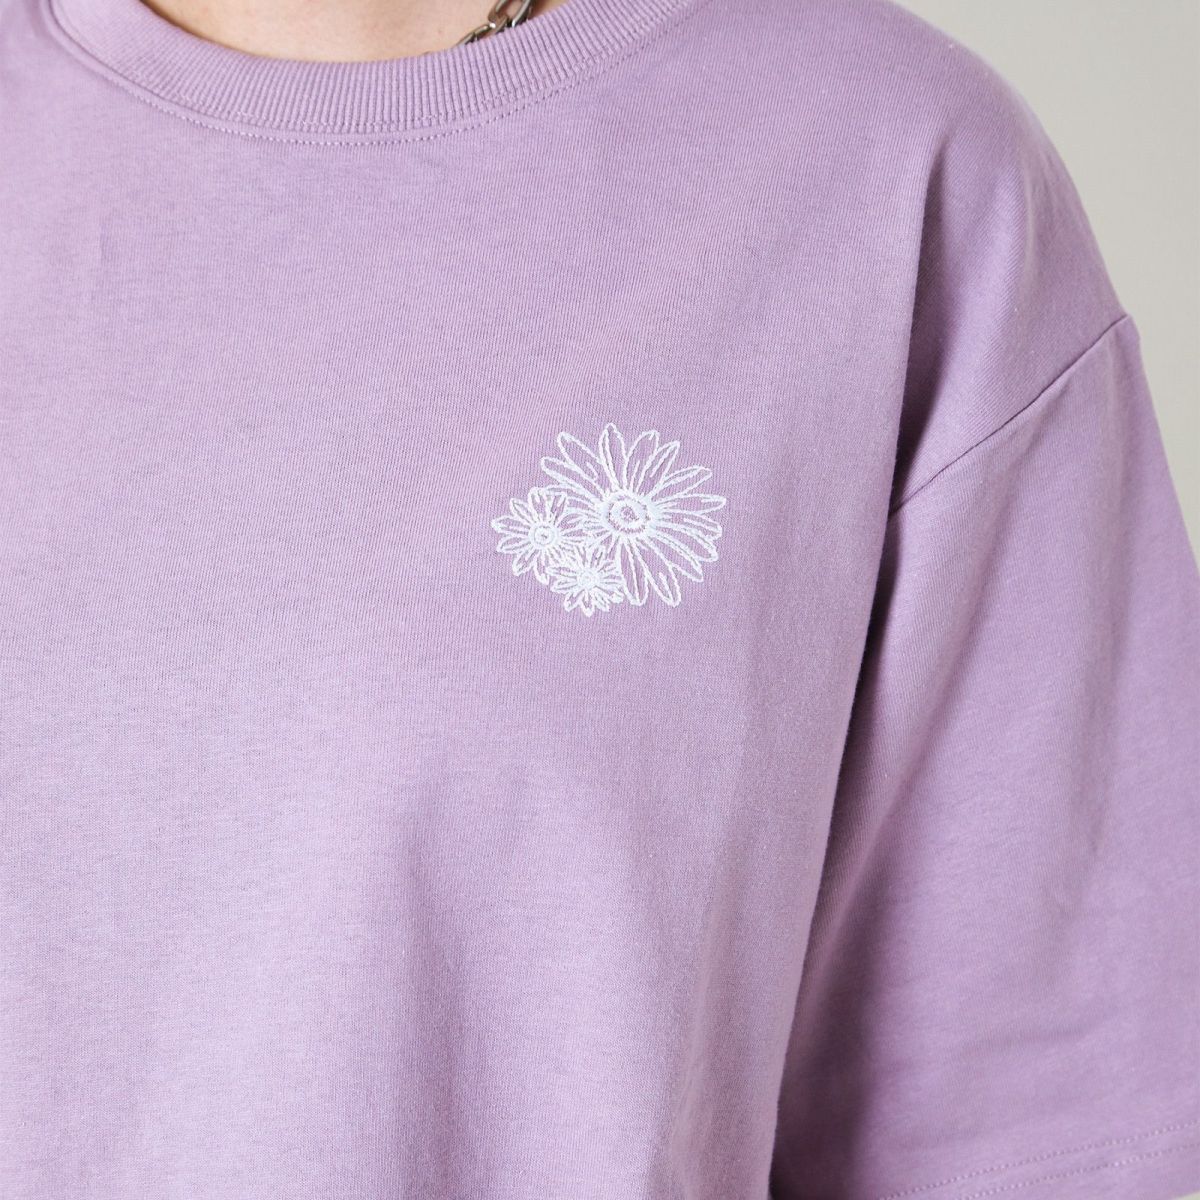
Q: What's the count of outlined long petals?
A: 12